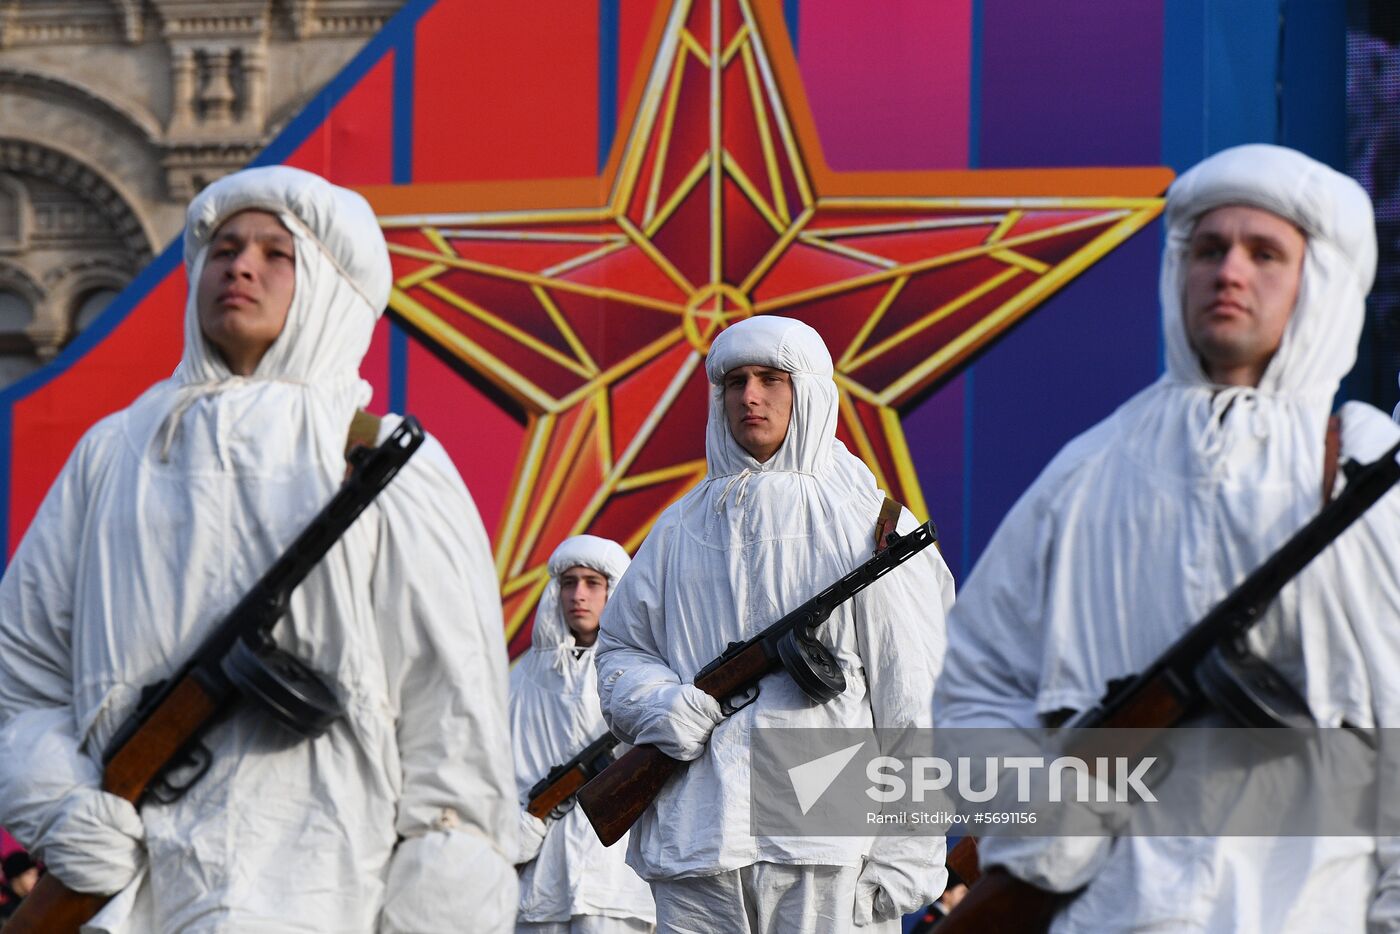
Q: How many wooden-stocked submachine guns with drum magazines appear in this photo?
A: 4